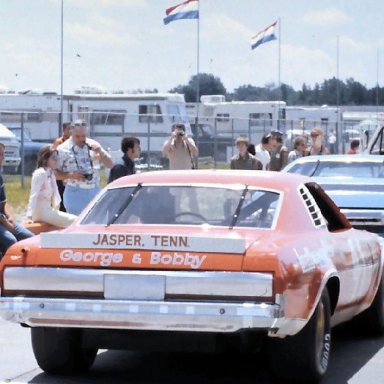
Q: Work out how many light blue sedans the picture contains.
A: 1